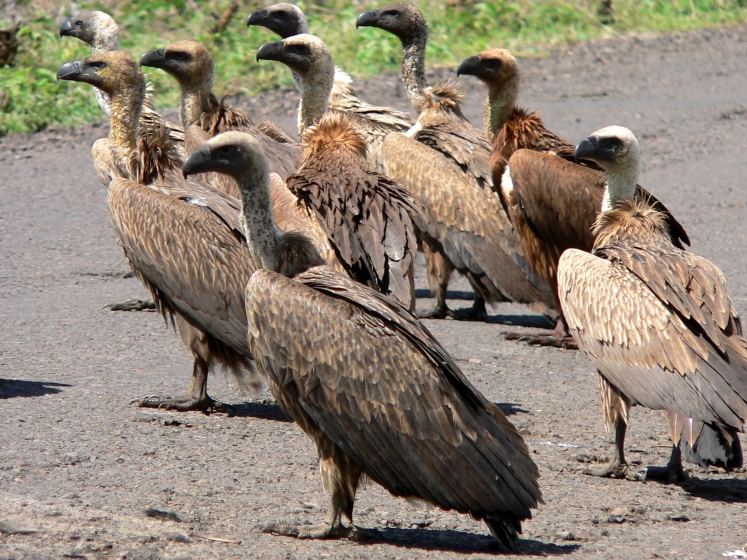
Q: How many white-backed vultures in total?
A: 9